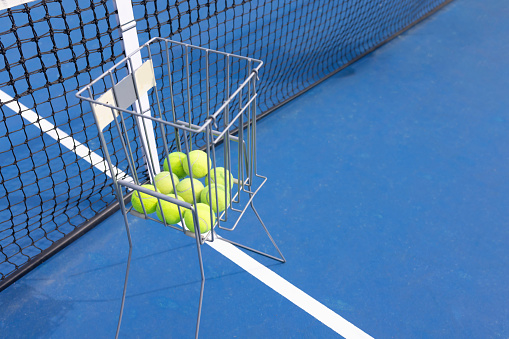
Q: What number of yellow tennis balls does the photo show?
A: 9